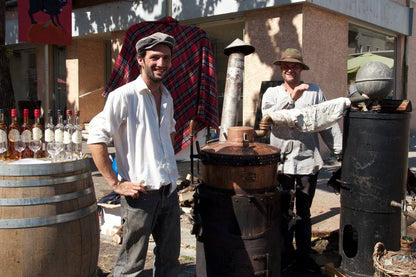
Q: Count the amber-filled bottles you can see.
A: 4